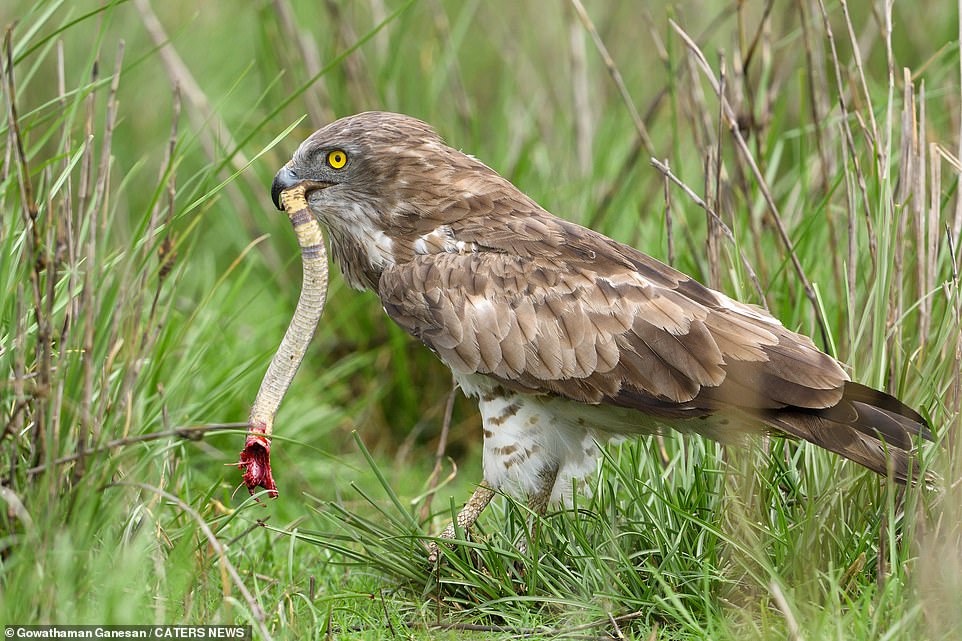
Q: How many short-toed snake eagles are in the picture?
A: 1